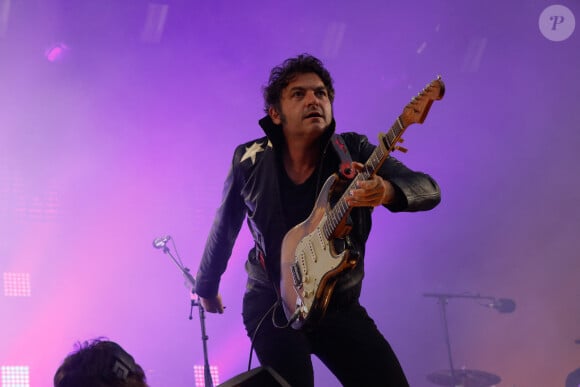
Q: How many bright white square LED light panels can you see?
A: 3